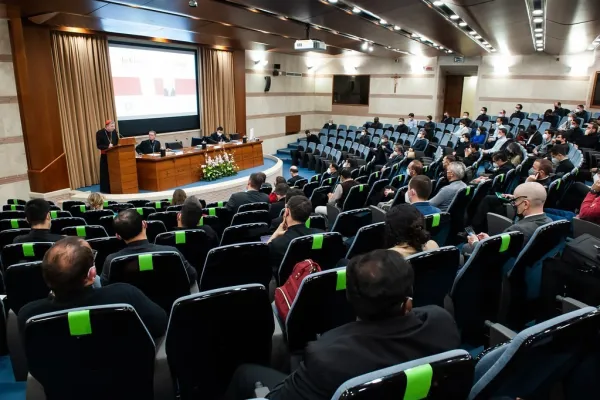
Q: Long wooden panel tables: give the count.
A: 1